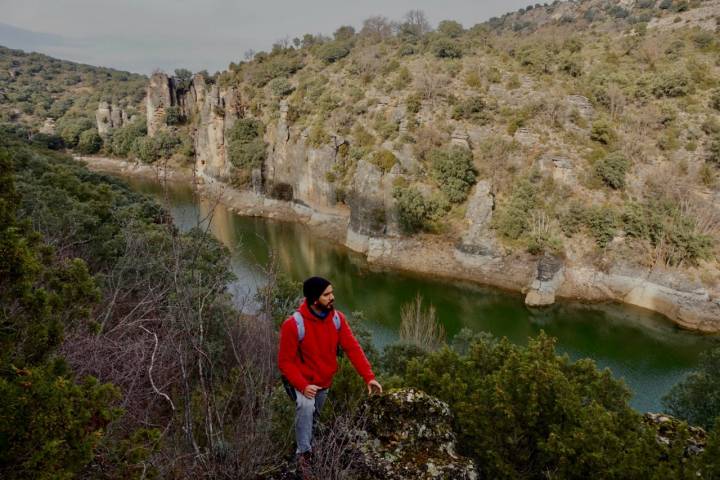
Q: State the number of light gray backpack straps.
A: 2